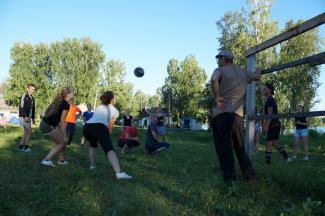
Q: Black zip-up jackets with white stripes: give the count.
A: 1